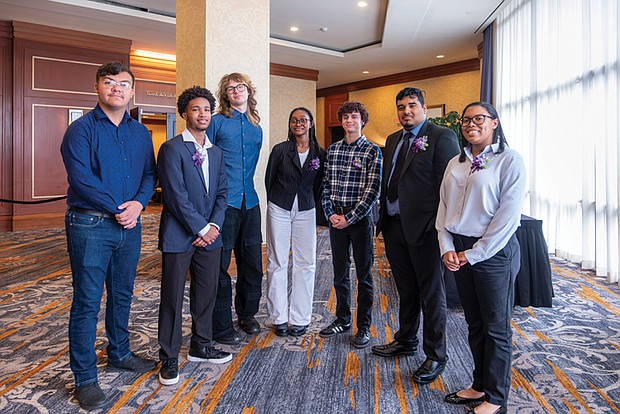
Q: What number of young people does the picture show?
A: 7